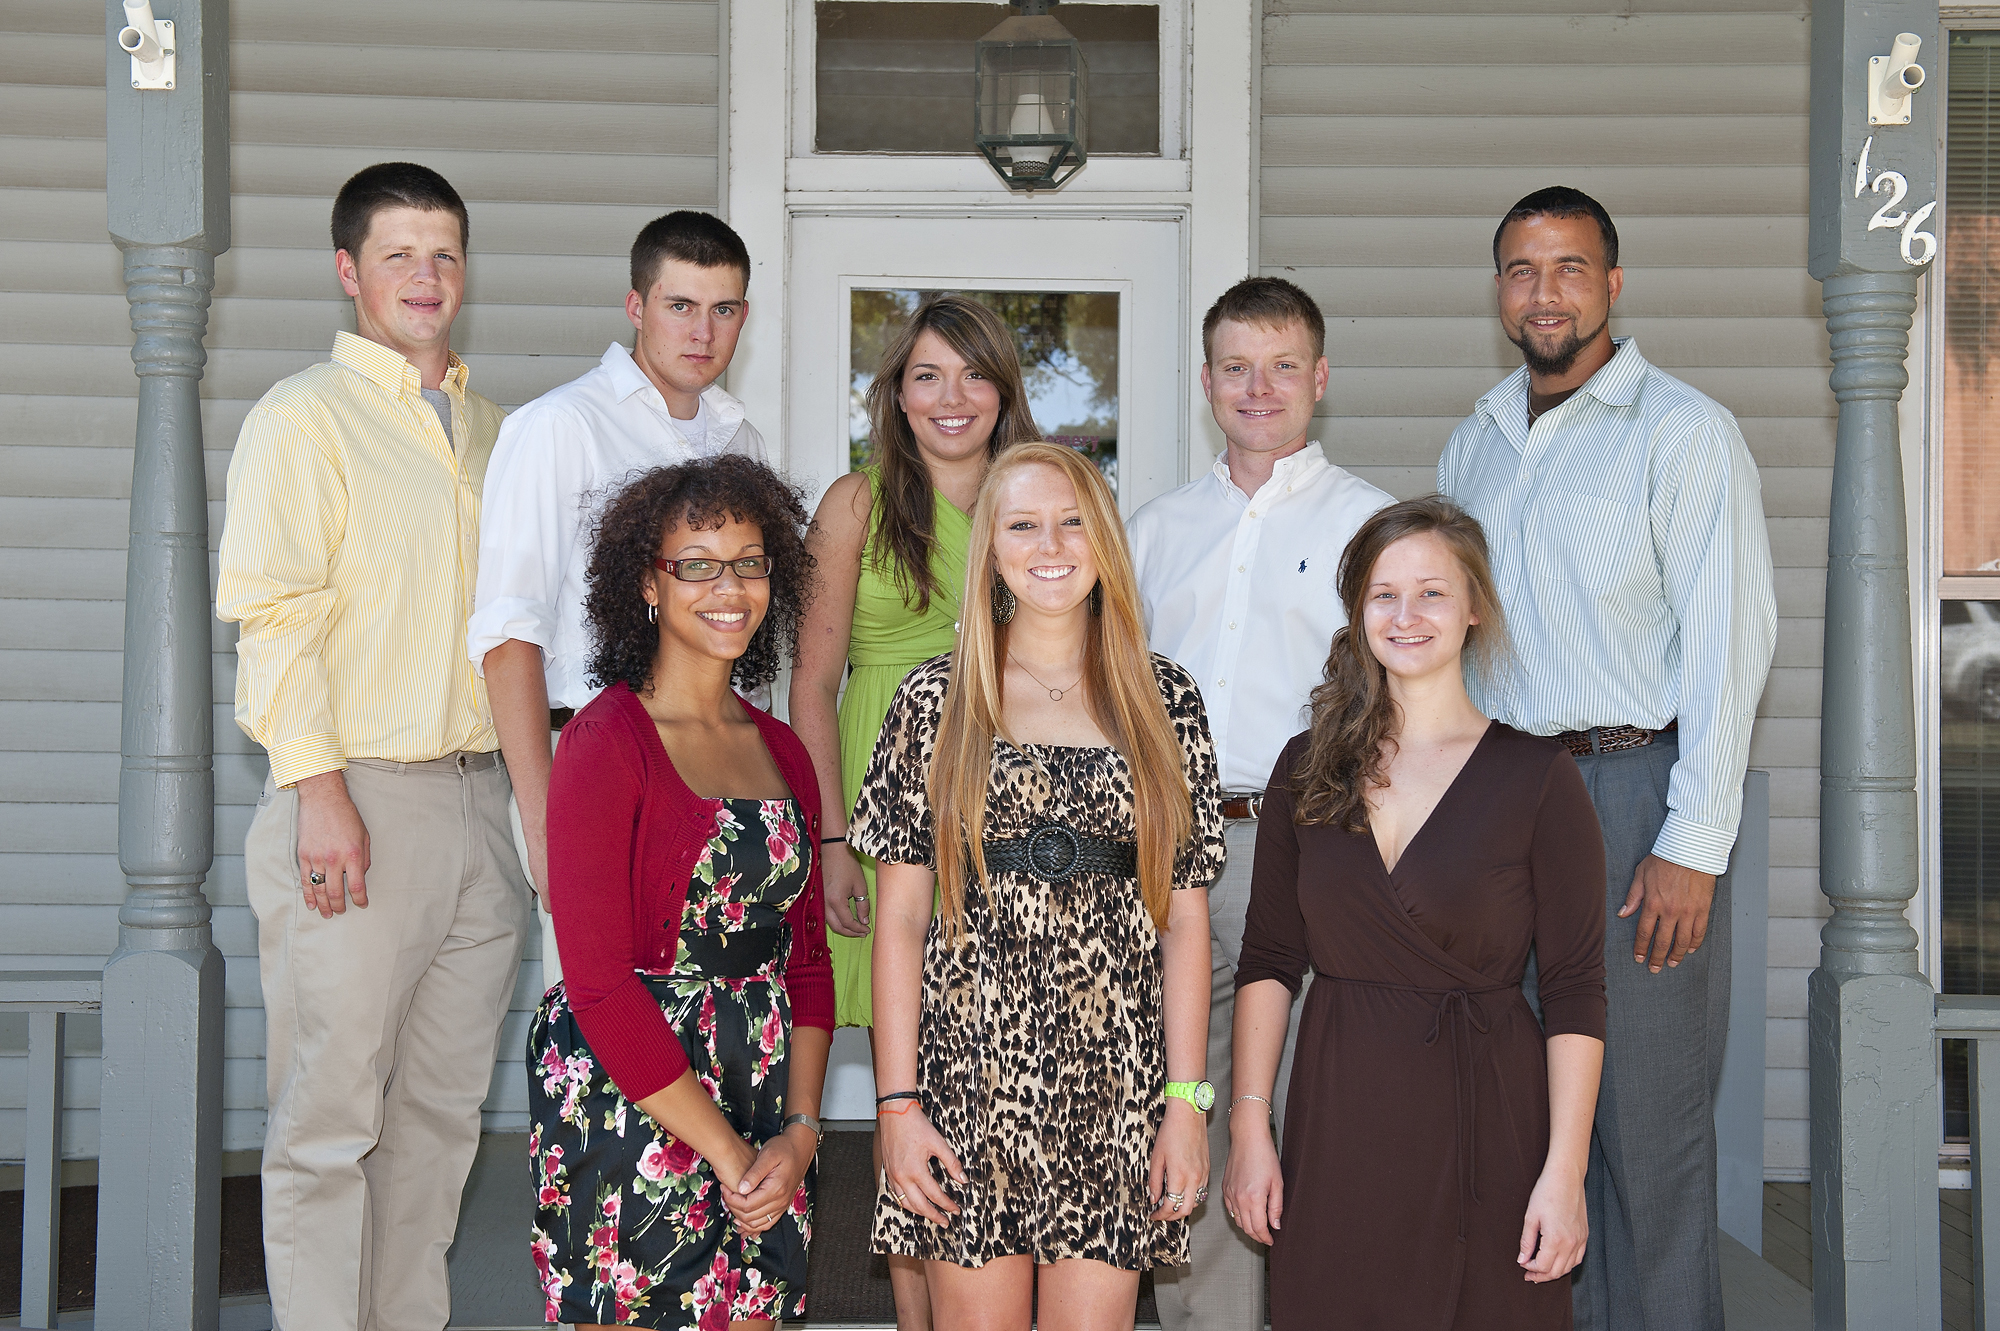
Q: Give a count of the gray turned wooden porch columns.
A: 2